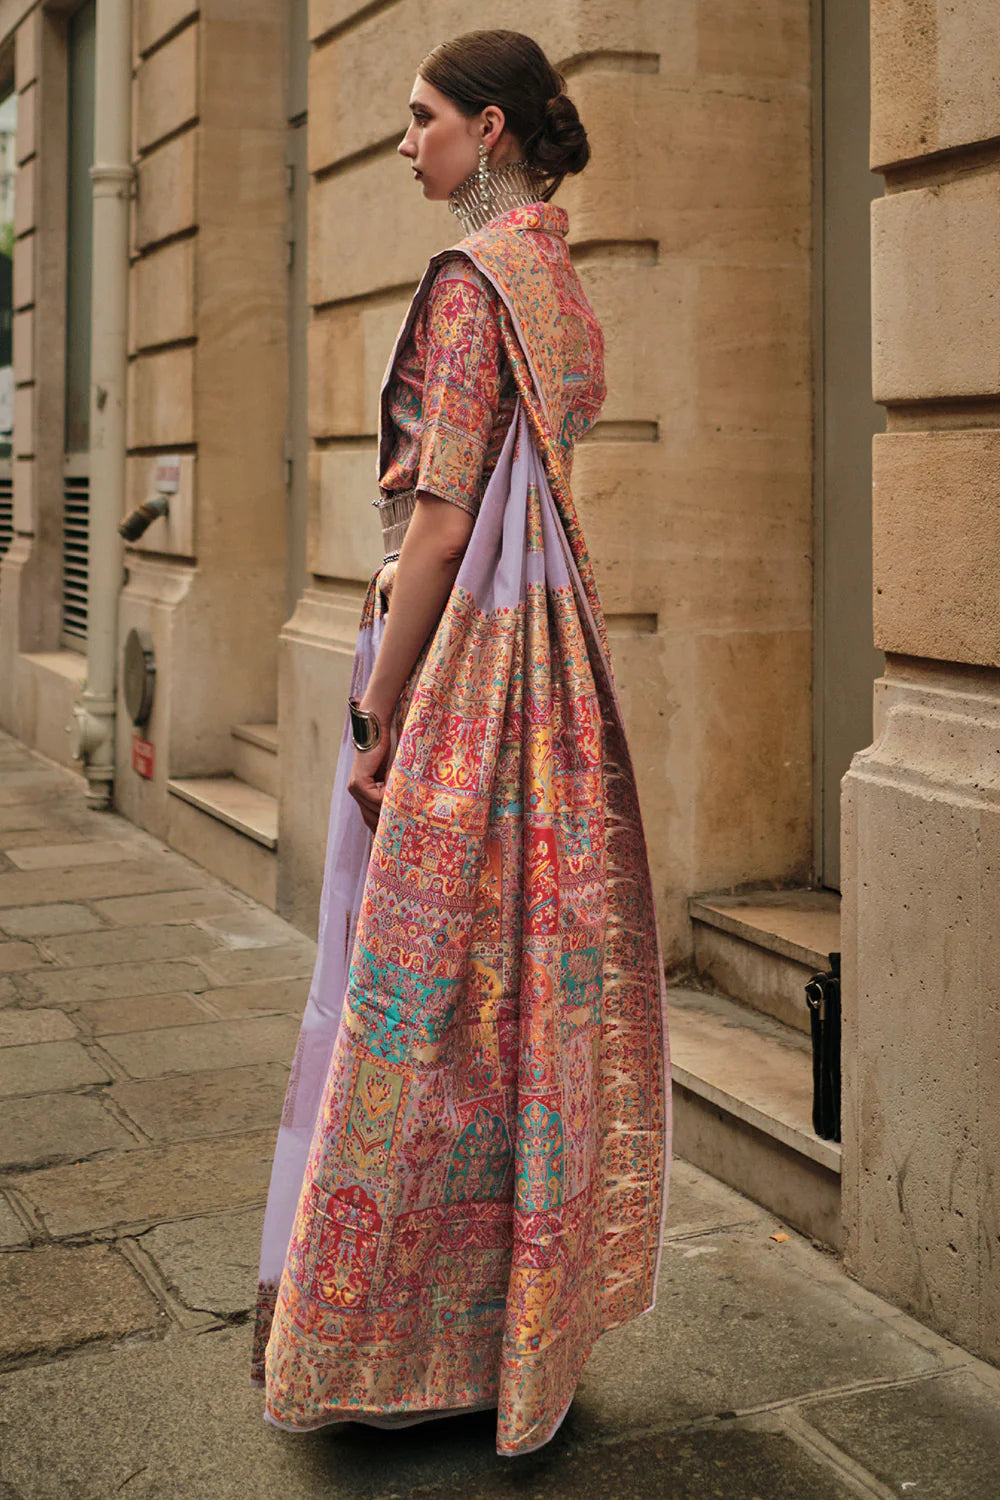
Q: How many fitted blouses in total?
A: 1